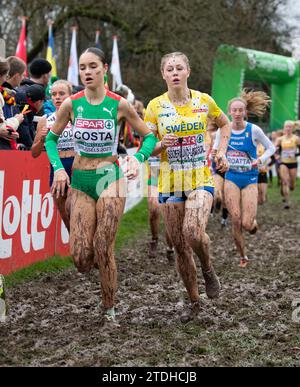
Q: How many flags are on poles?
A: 5